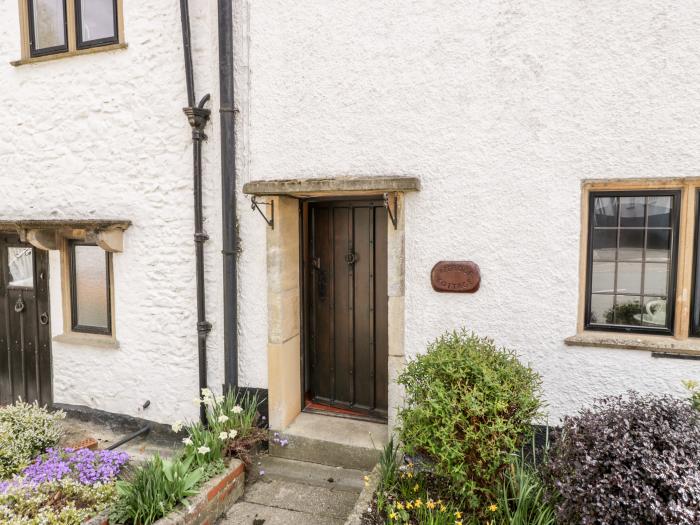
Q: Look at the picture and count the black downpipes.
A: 2